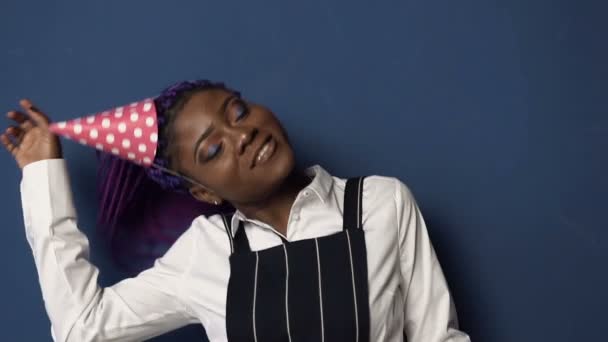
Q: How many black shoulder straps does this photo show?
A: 2